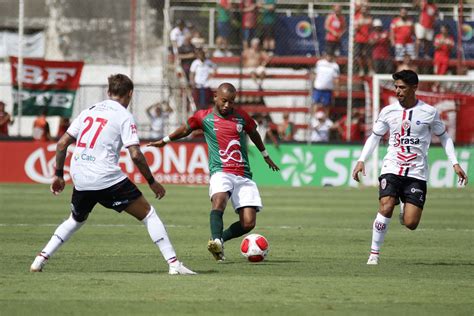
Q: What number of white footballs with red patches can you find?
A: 1